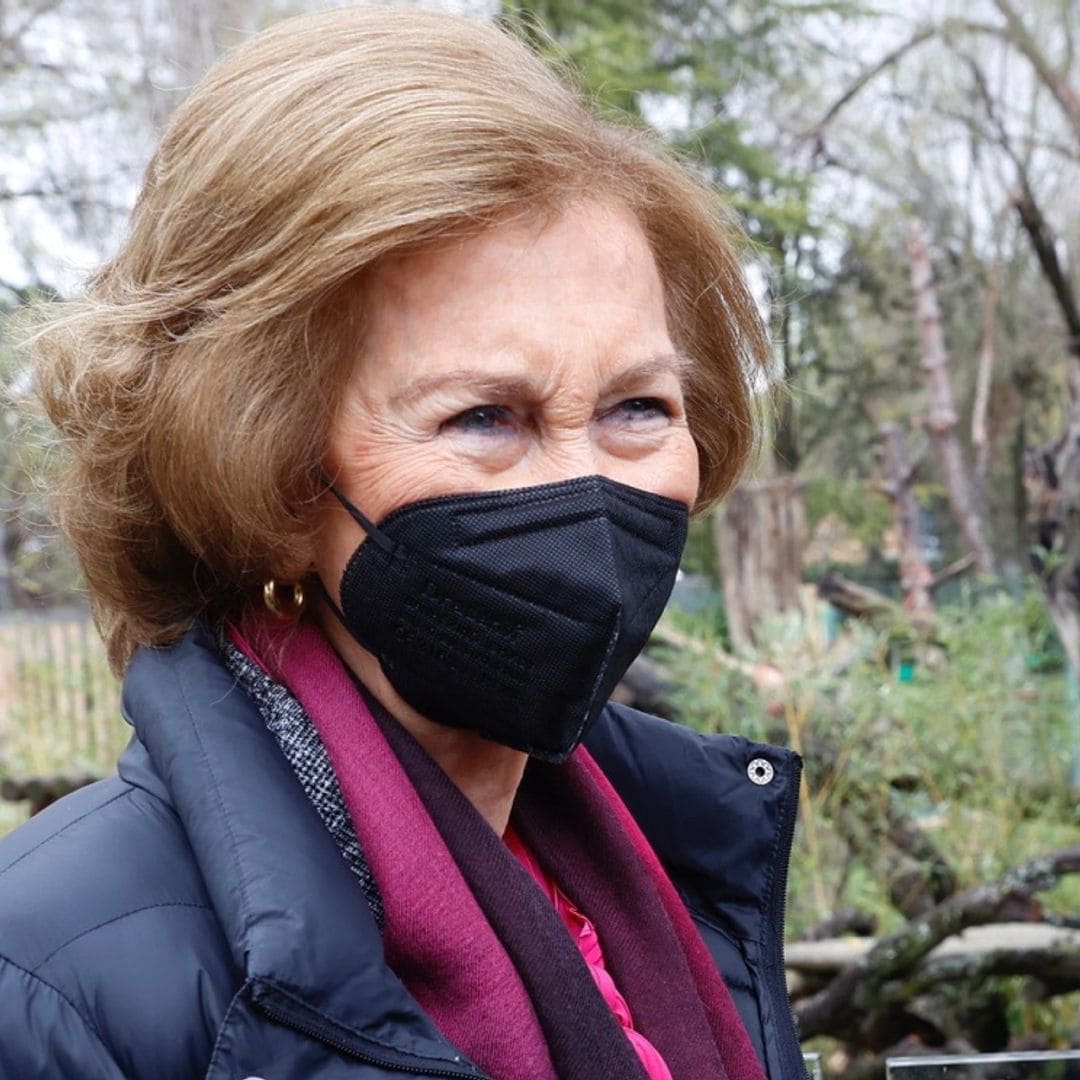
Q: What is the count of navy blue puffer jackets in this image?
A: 1